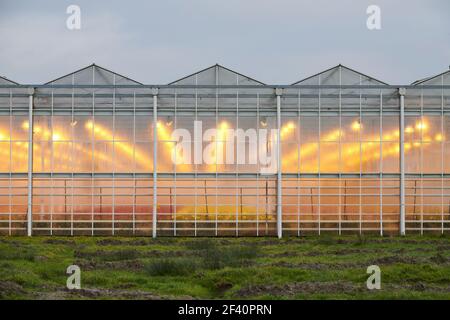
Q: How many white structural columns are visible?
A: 4